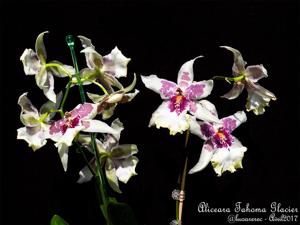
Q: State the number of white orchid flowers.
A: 9